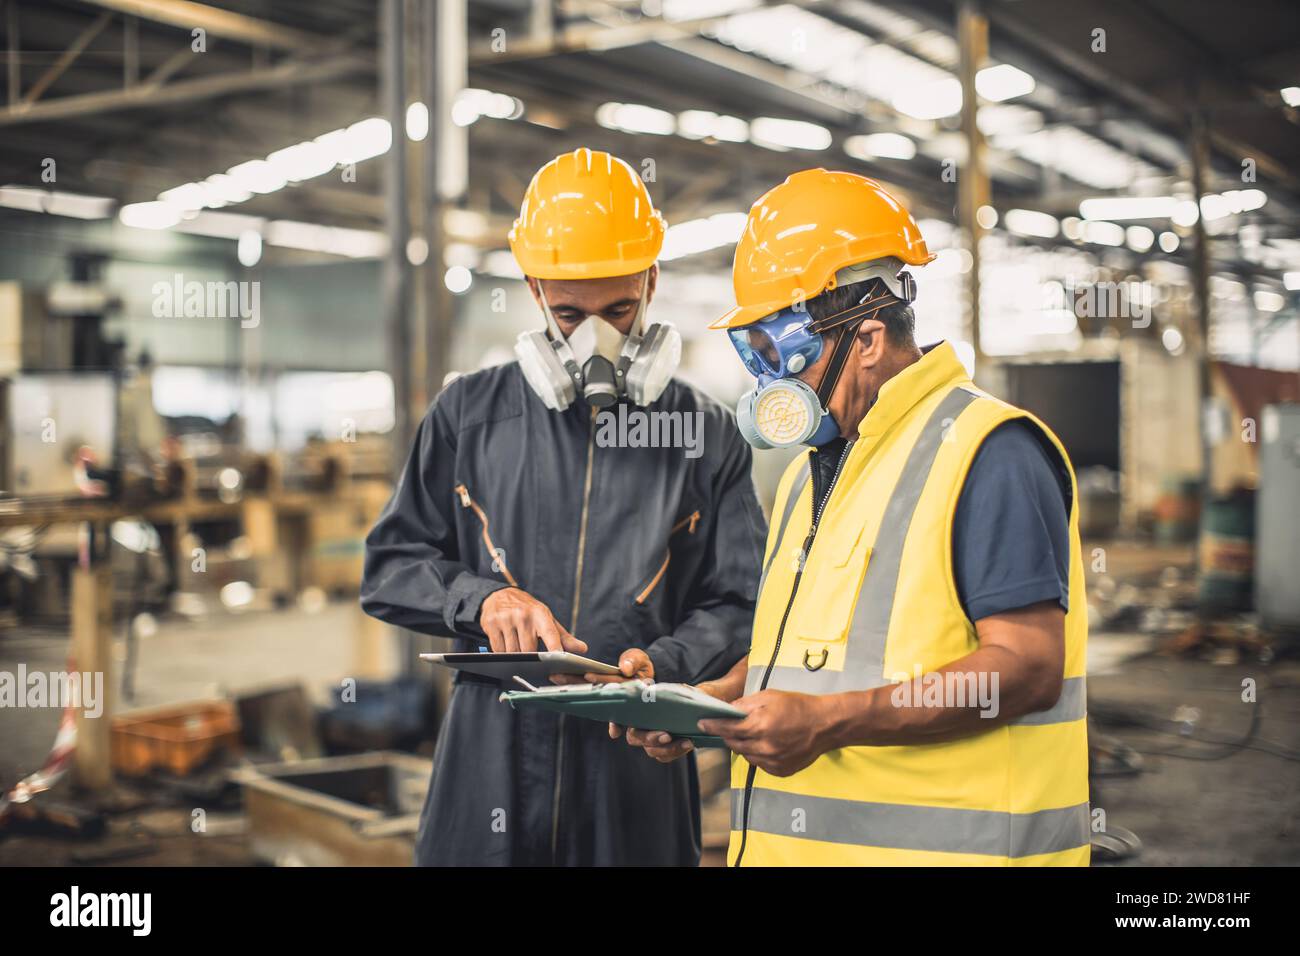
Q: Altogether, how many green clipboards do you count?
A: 1